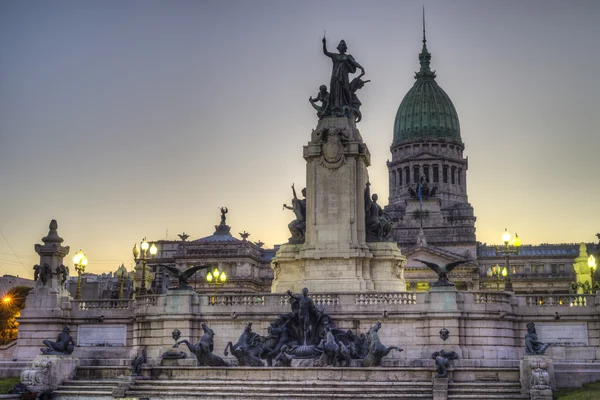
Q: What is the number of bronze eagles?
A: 2